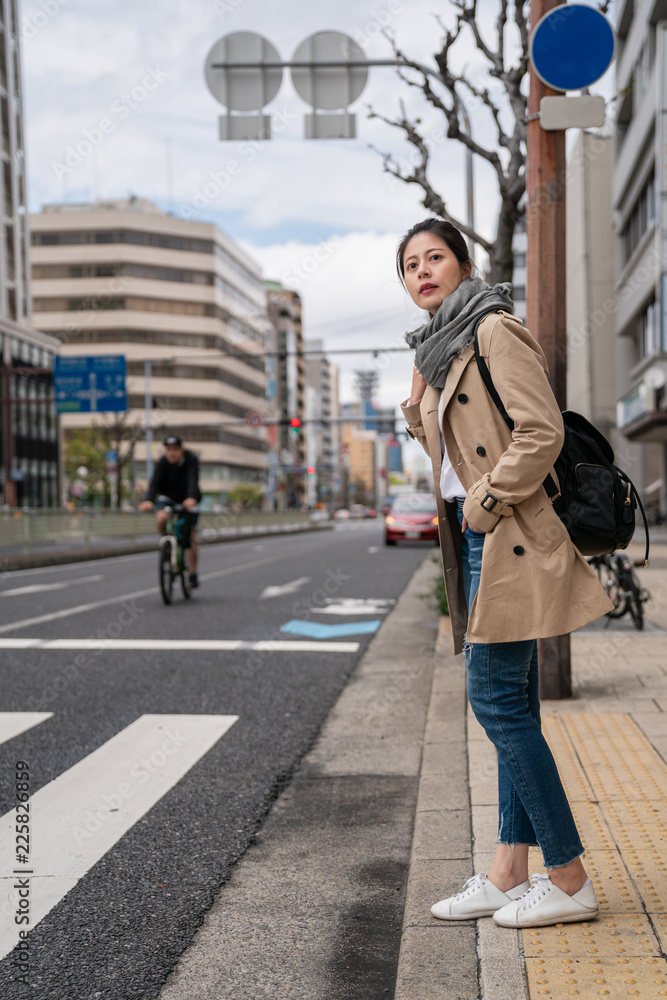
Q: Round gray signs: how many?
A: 2